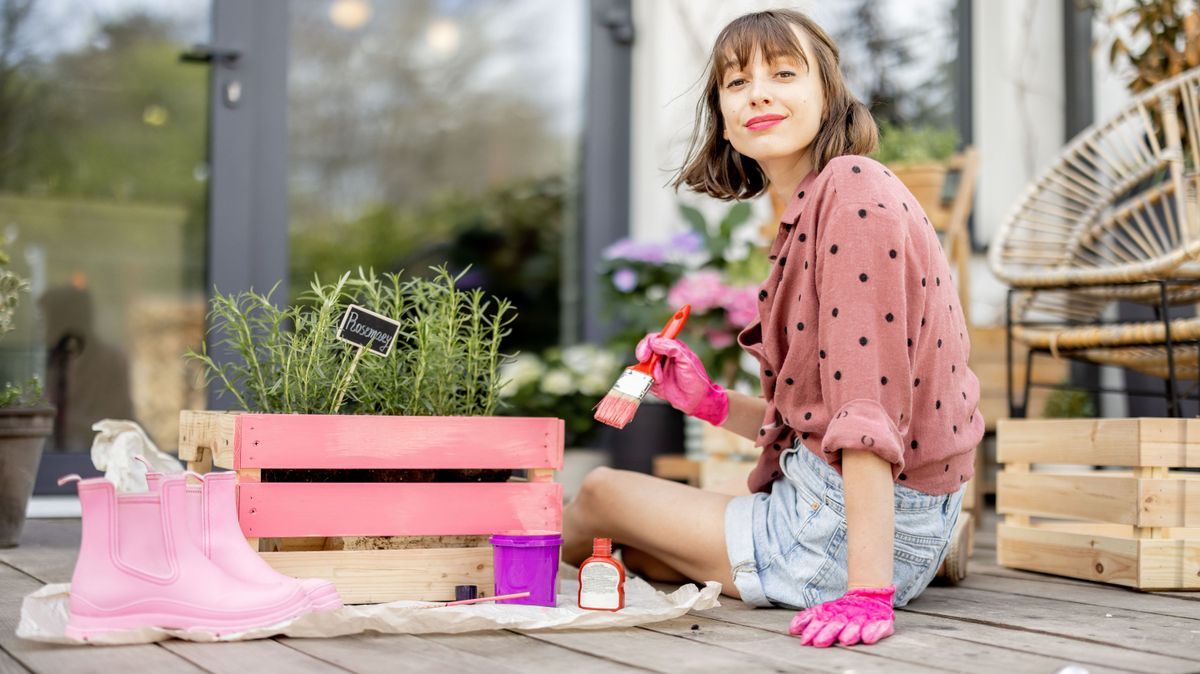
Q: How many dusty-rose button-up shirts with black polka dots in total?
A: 1